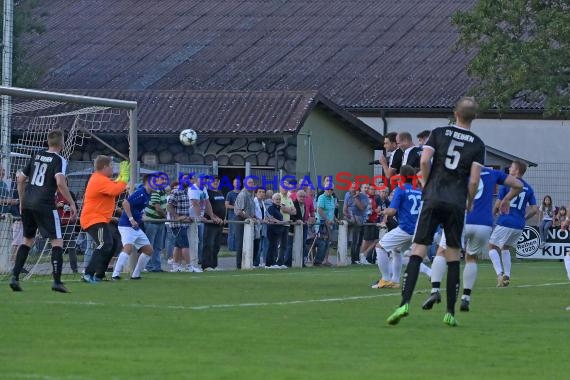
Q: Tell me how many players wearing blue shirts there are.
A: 4